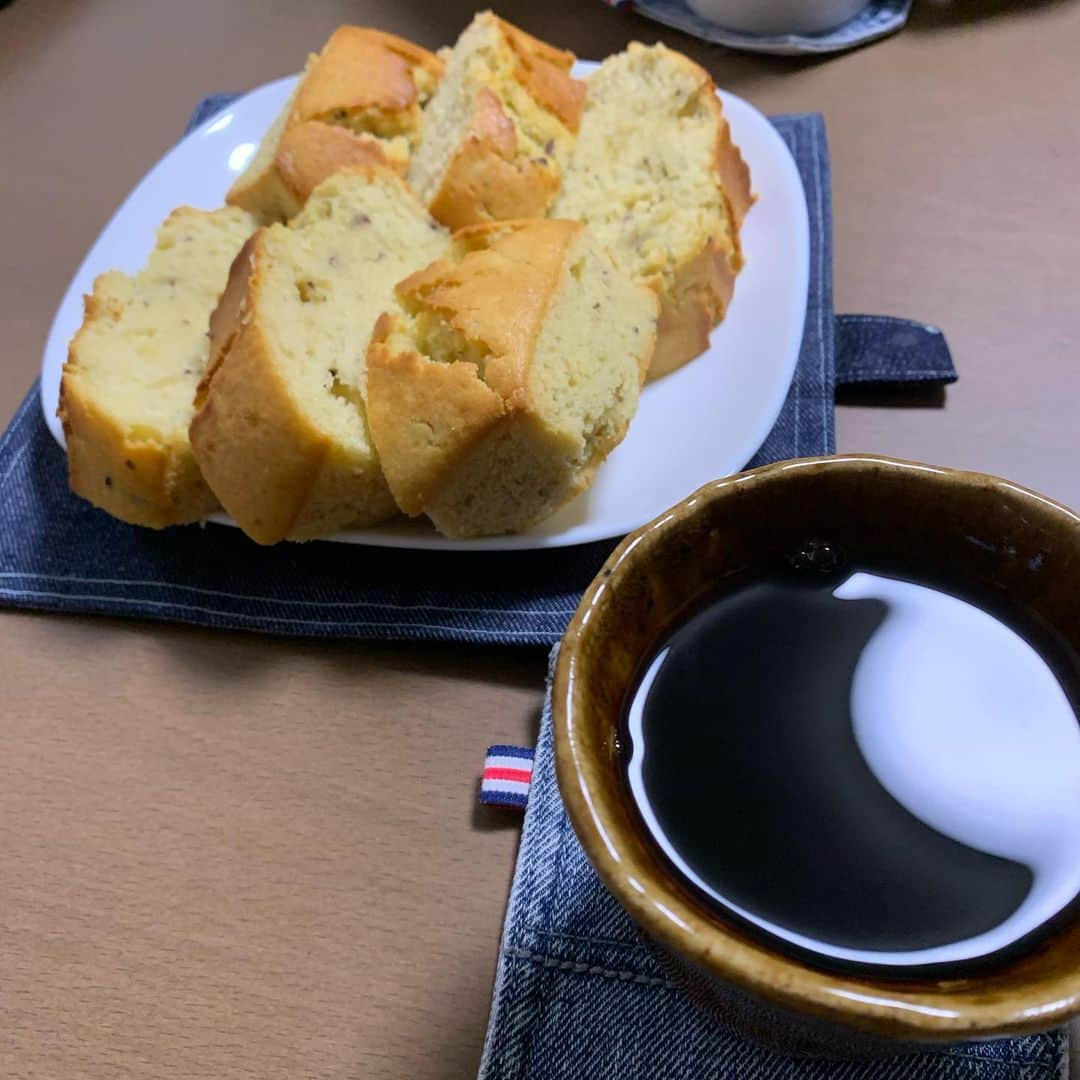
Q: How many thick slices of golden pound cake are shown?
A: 6